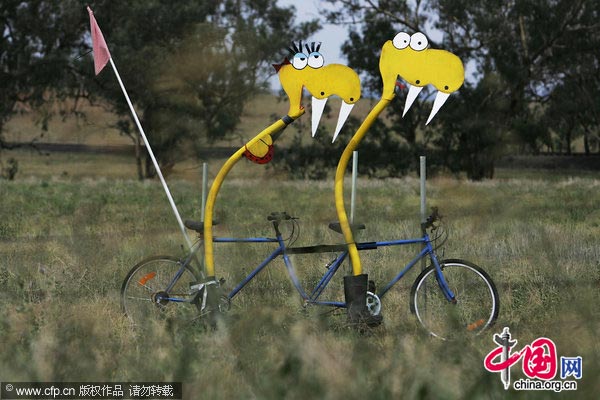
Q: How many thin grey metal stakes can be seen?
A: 3